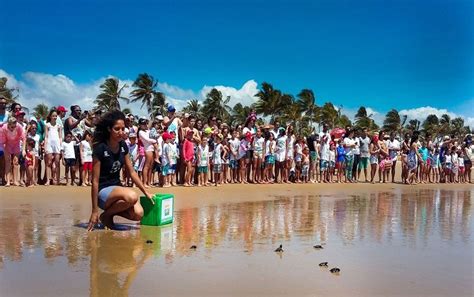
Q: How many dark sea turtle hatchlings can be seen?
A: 6